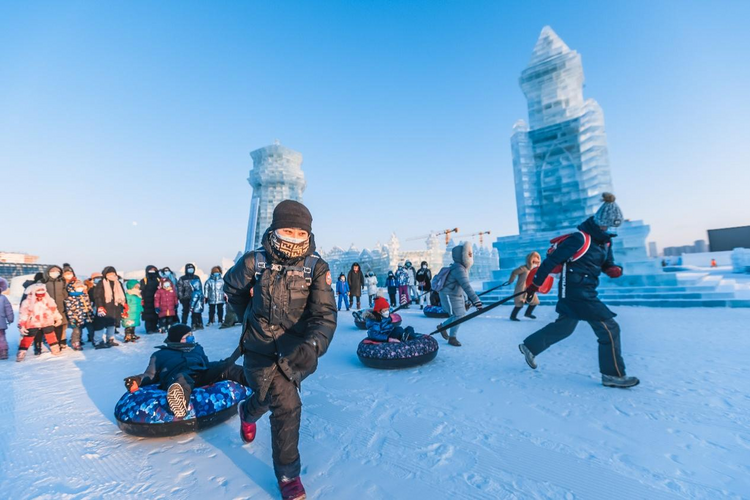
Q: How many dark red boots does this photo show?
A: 2